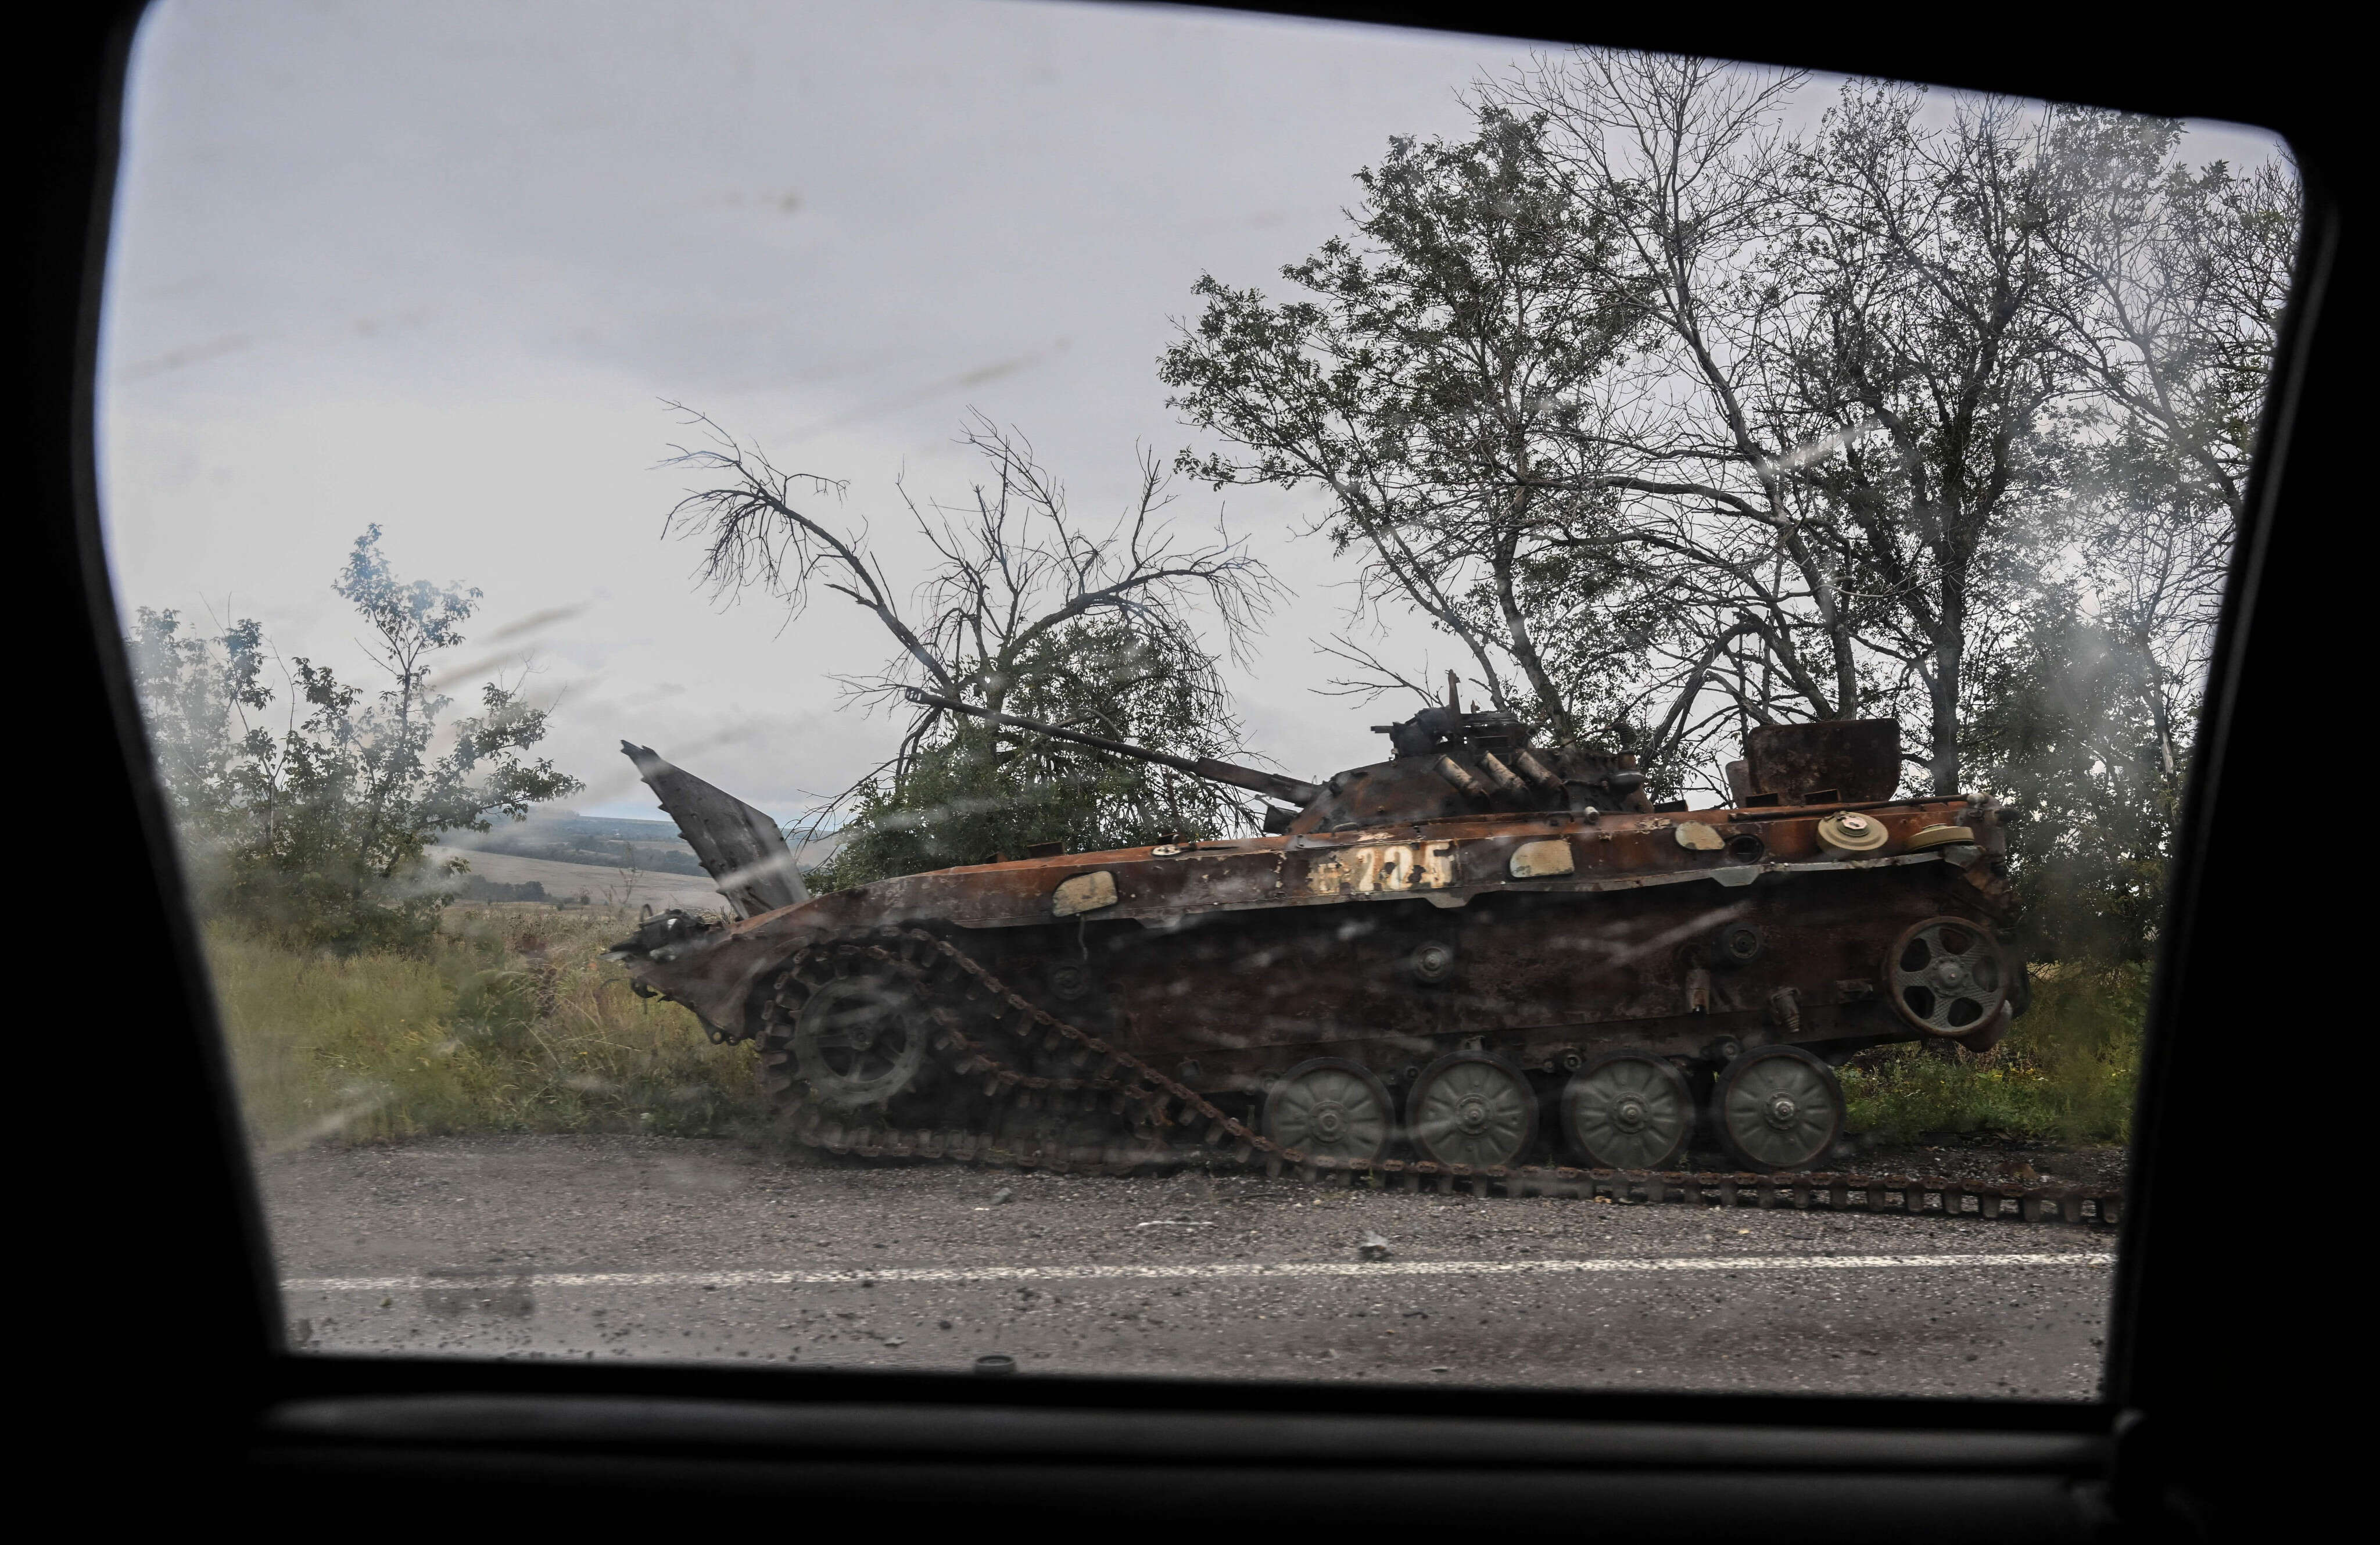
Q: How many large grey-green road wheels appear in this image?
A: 4